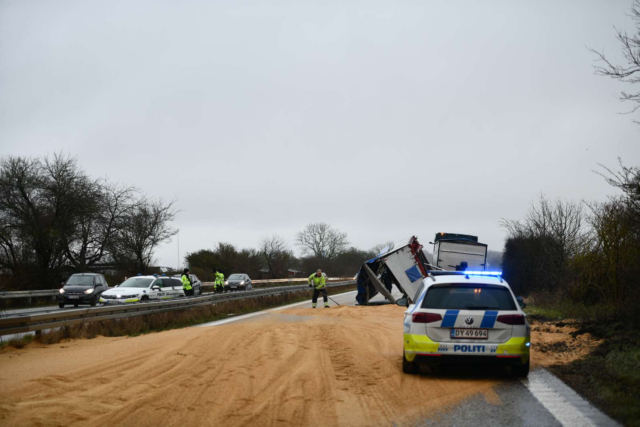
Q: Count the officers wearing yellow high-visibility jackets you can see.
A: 3